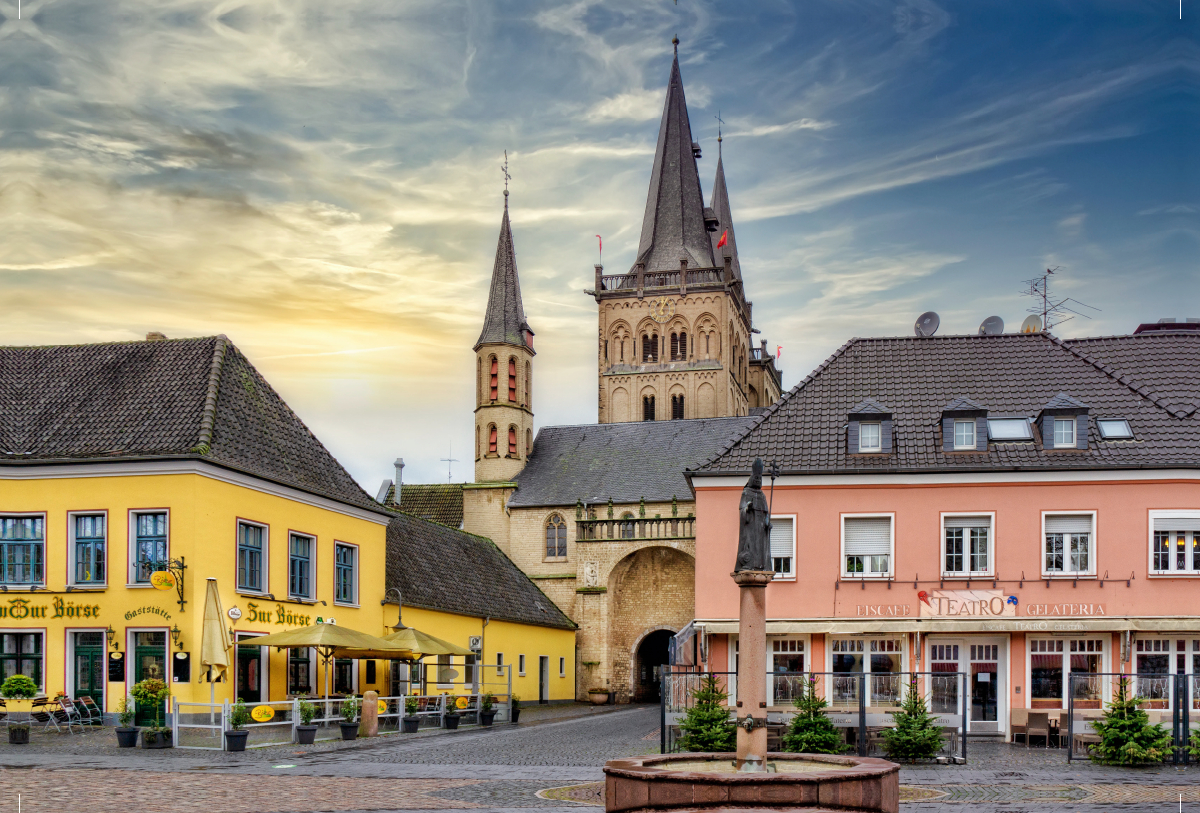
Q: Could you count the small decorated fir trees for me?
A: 4